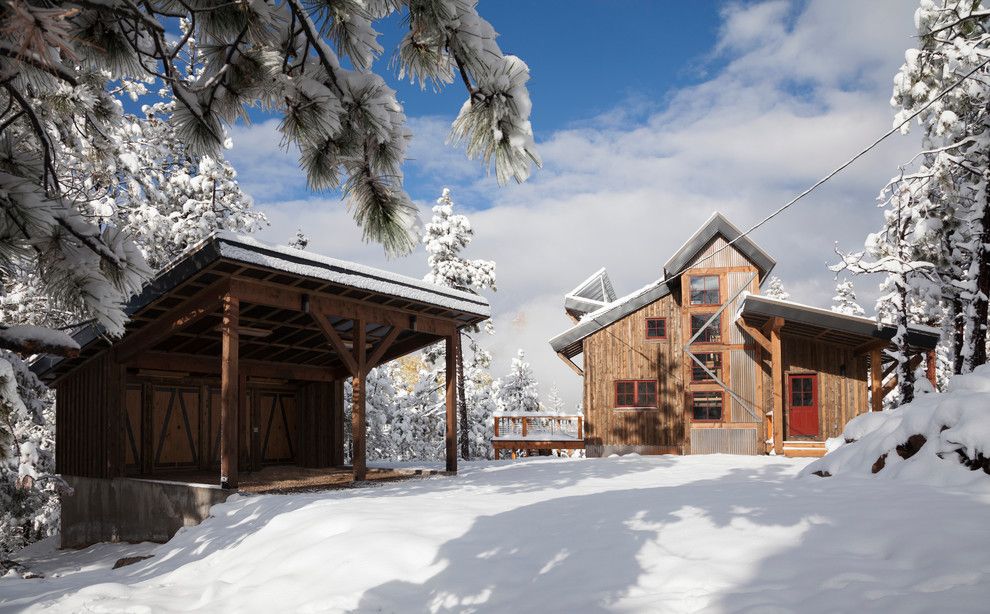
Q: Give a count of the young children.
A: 0